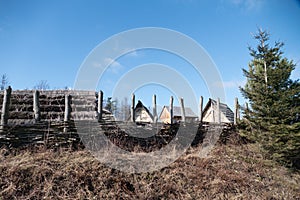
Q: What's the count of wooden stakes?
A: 11